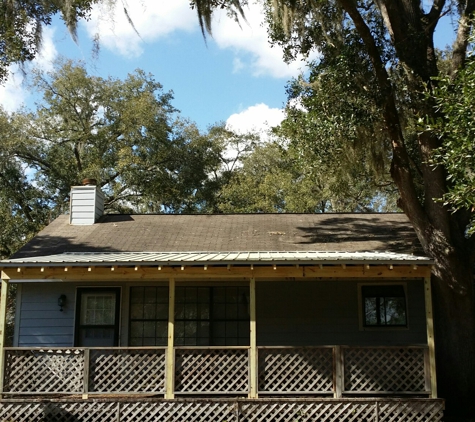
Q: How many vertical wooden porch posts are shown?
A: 4